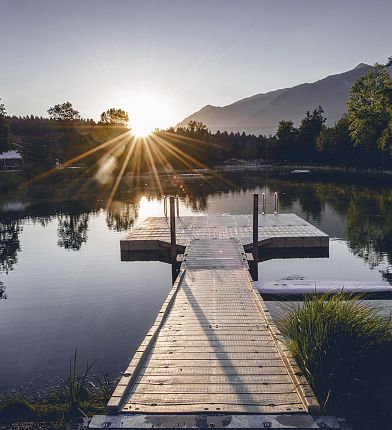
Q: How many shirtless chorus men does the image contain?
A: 0